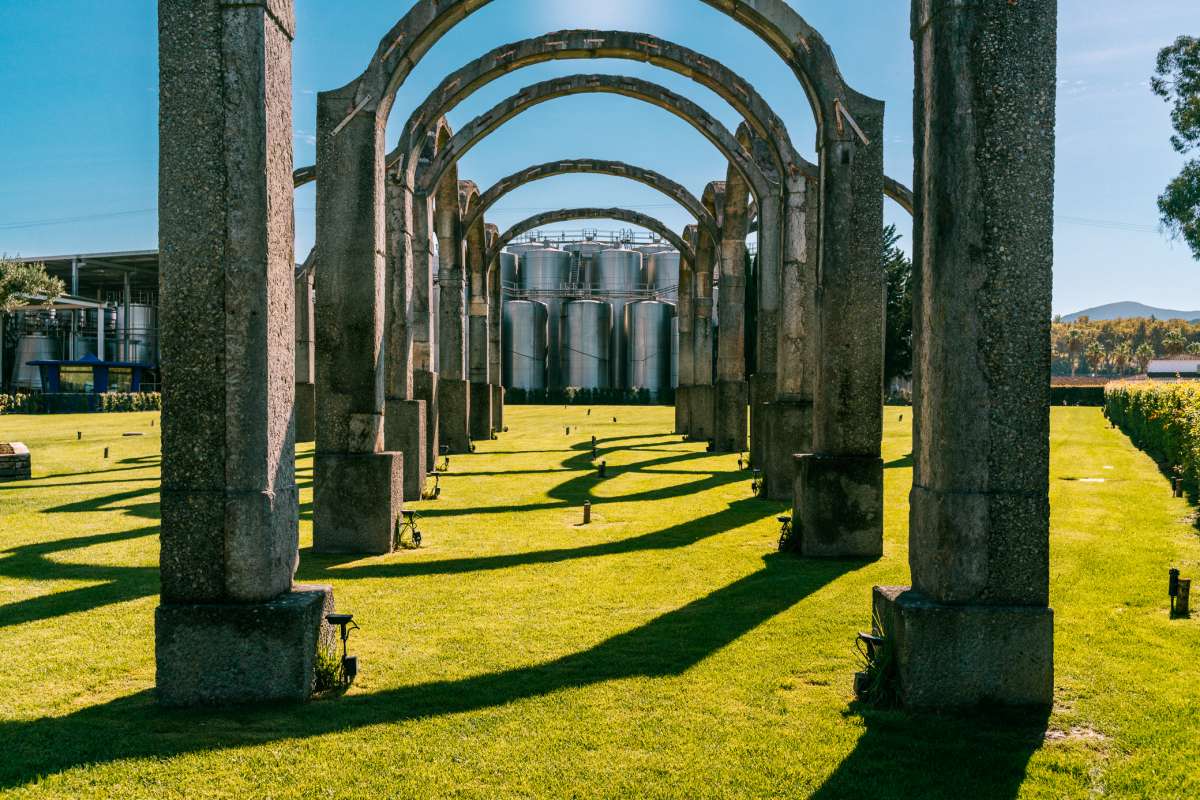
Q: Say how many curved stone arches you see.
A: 5